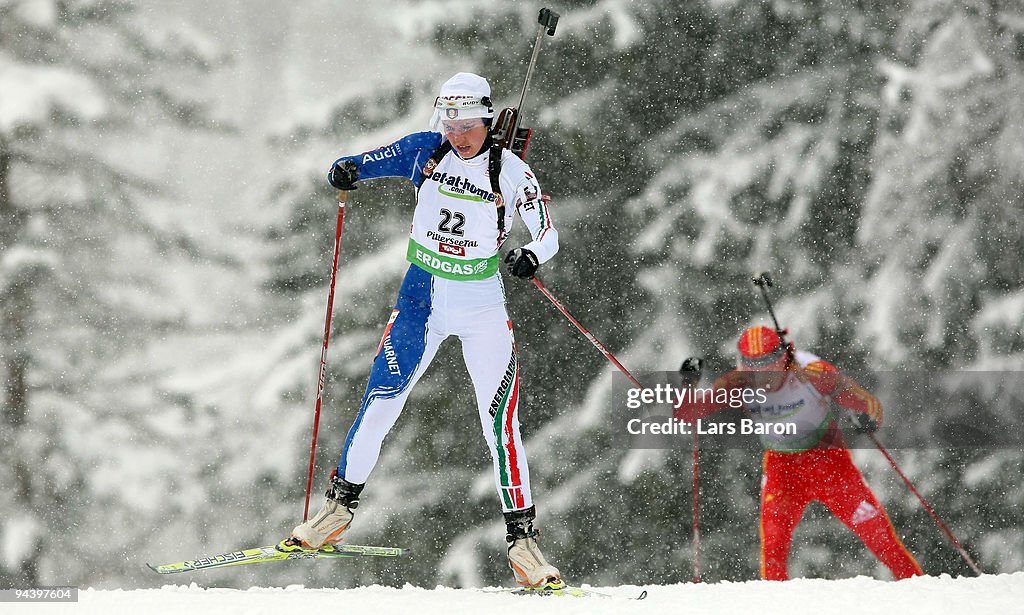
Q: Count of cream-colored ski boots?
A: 2